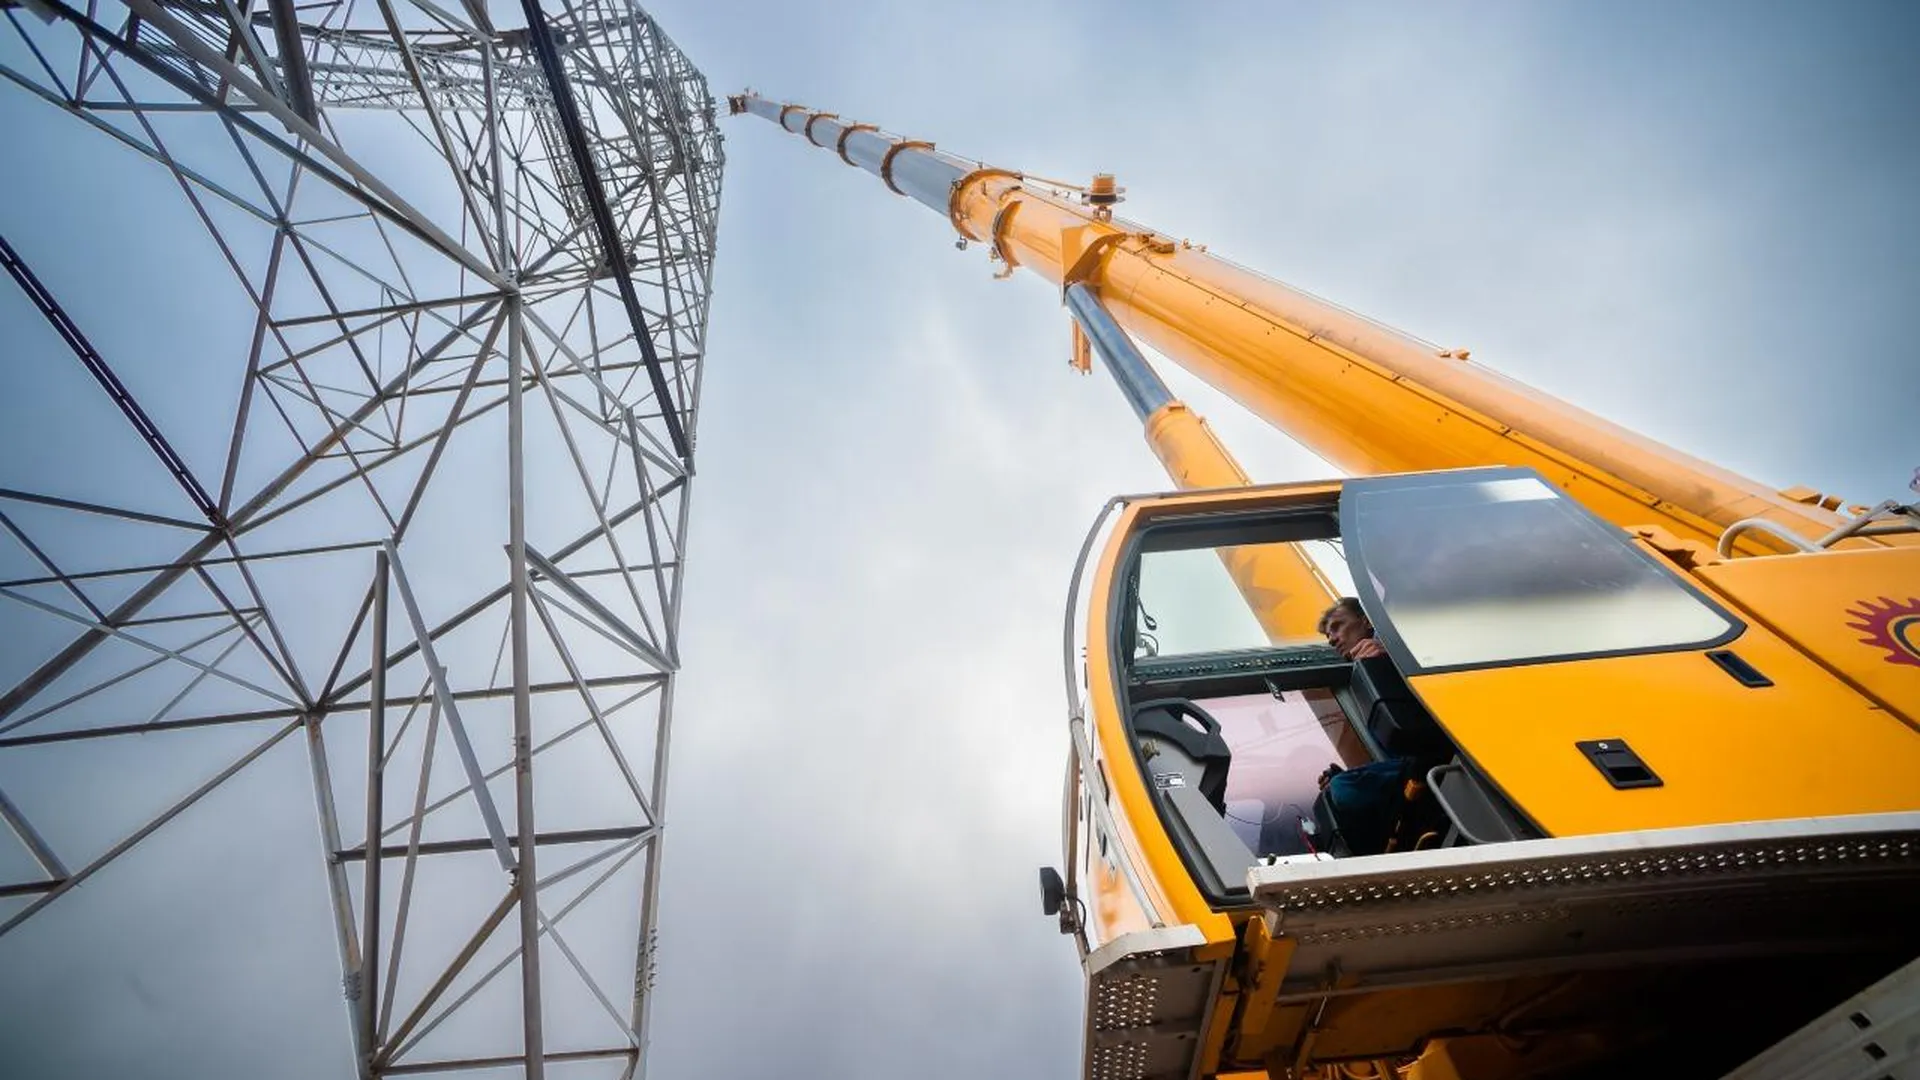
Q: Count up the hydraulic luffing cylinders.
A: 1